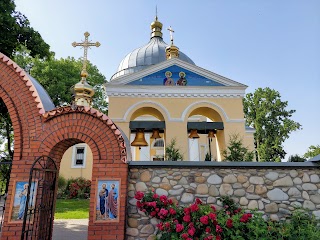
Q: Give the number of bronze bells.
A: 4